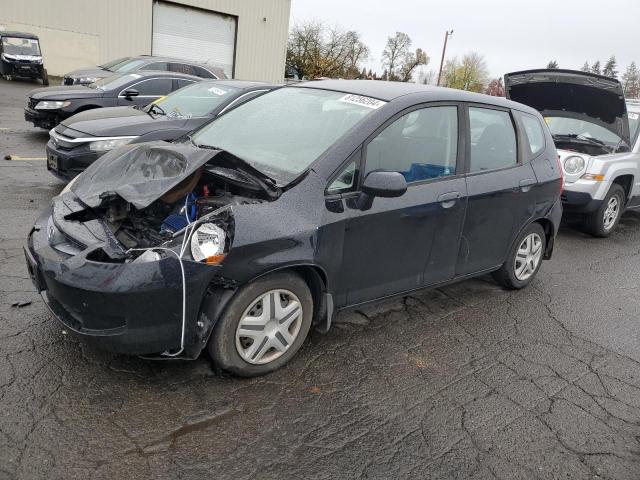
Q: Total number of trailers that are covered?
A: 0